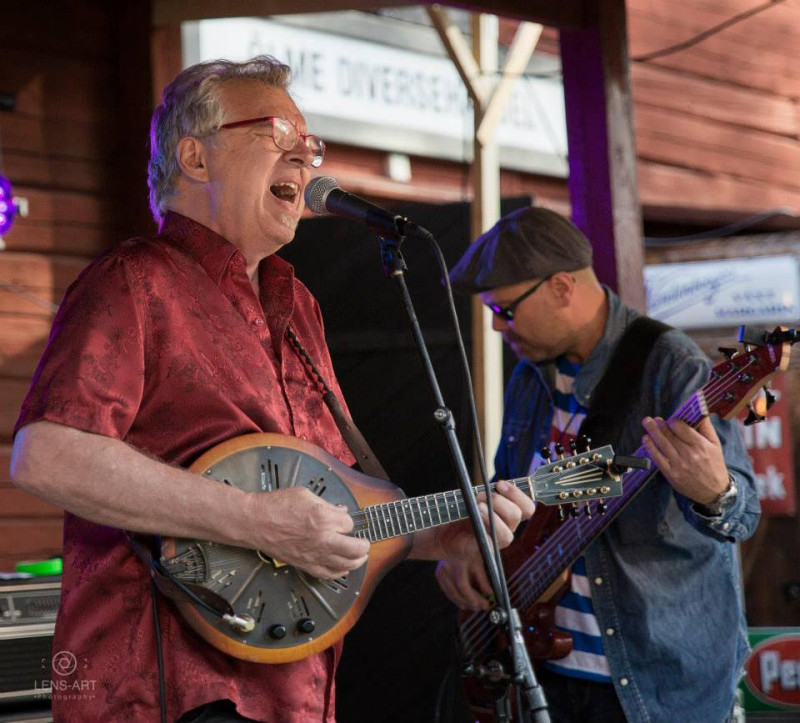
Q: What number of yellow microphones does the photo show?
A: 0